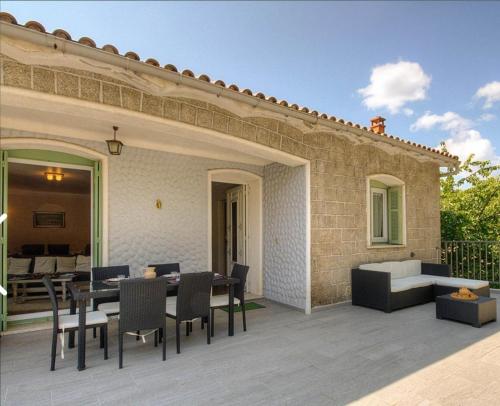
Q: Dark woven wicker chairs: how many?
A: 6